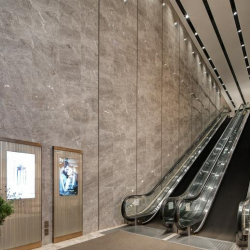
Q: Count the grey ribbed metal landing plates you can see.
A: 2